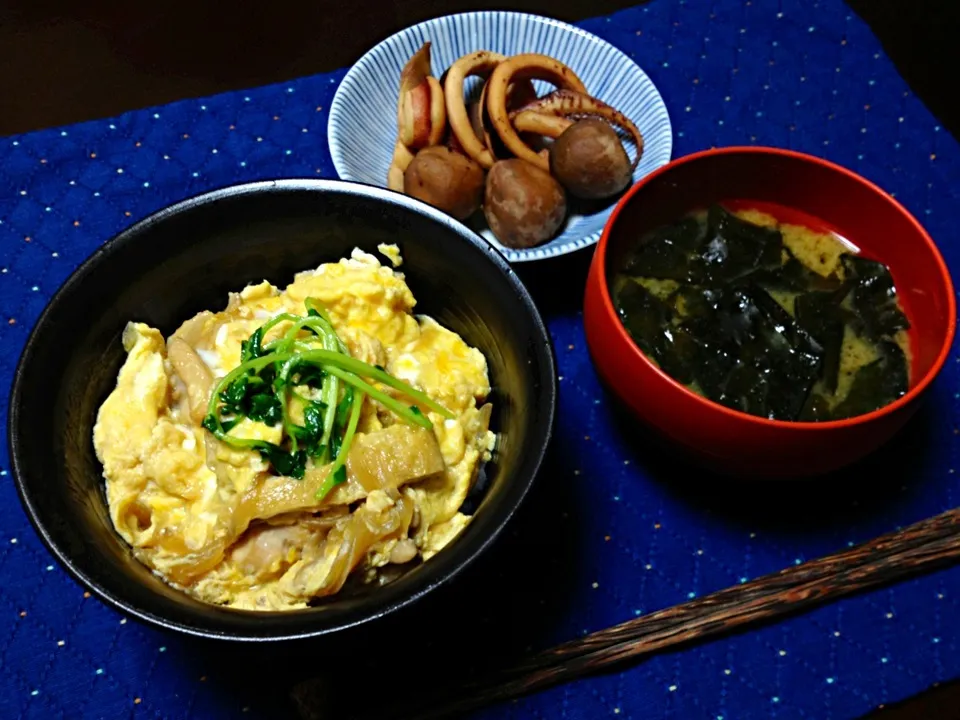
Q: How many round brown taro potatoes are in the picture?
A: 3